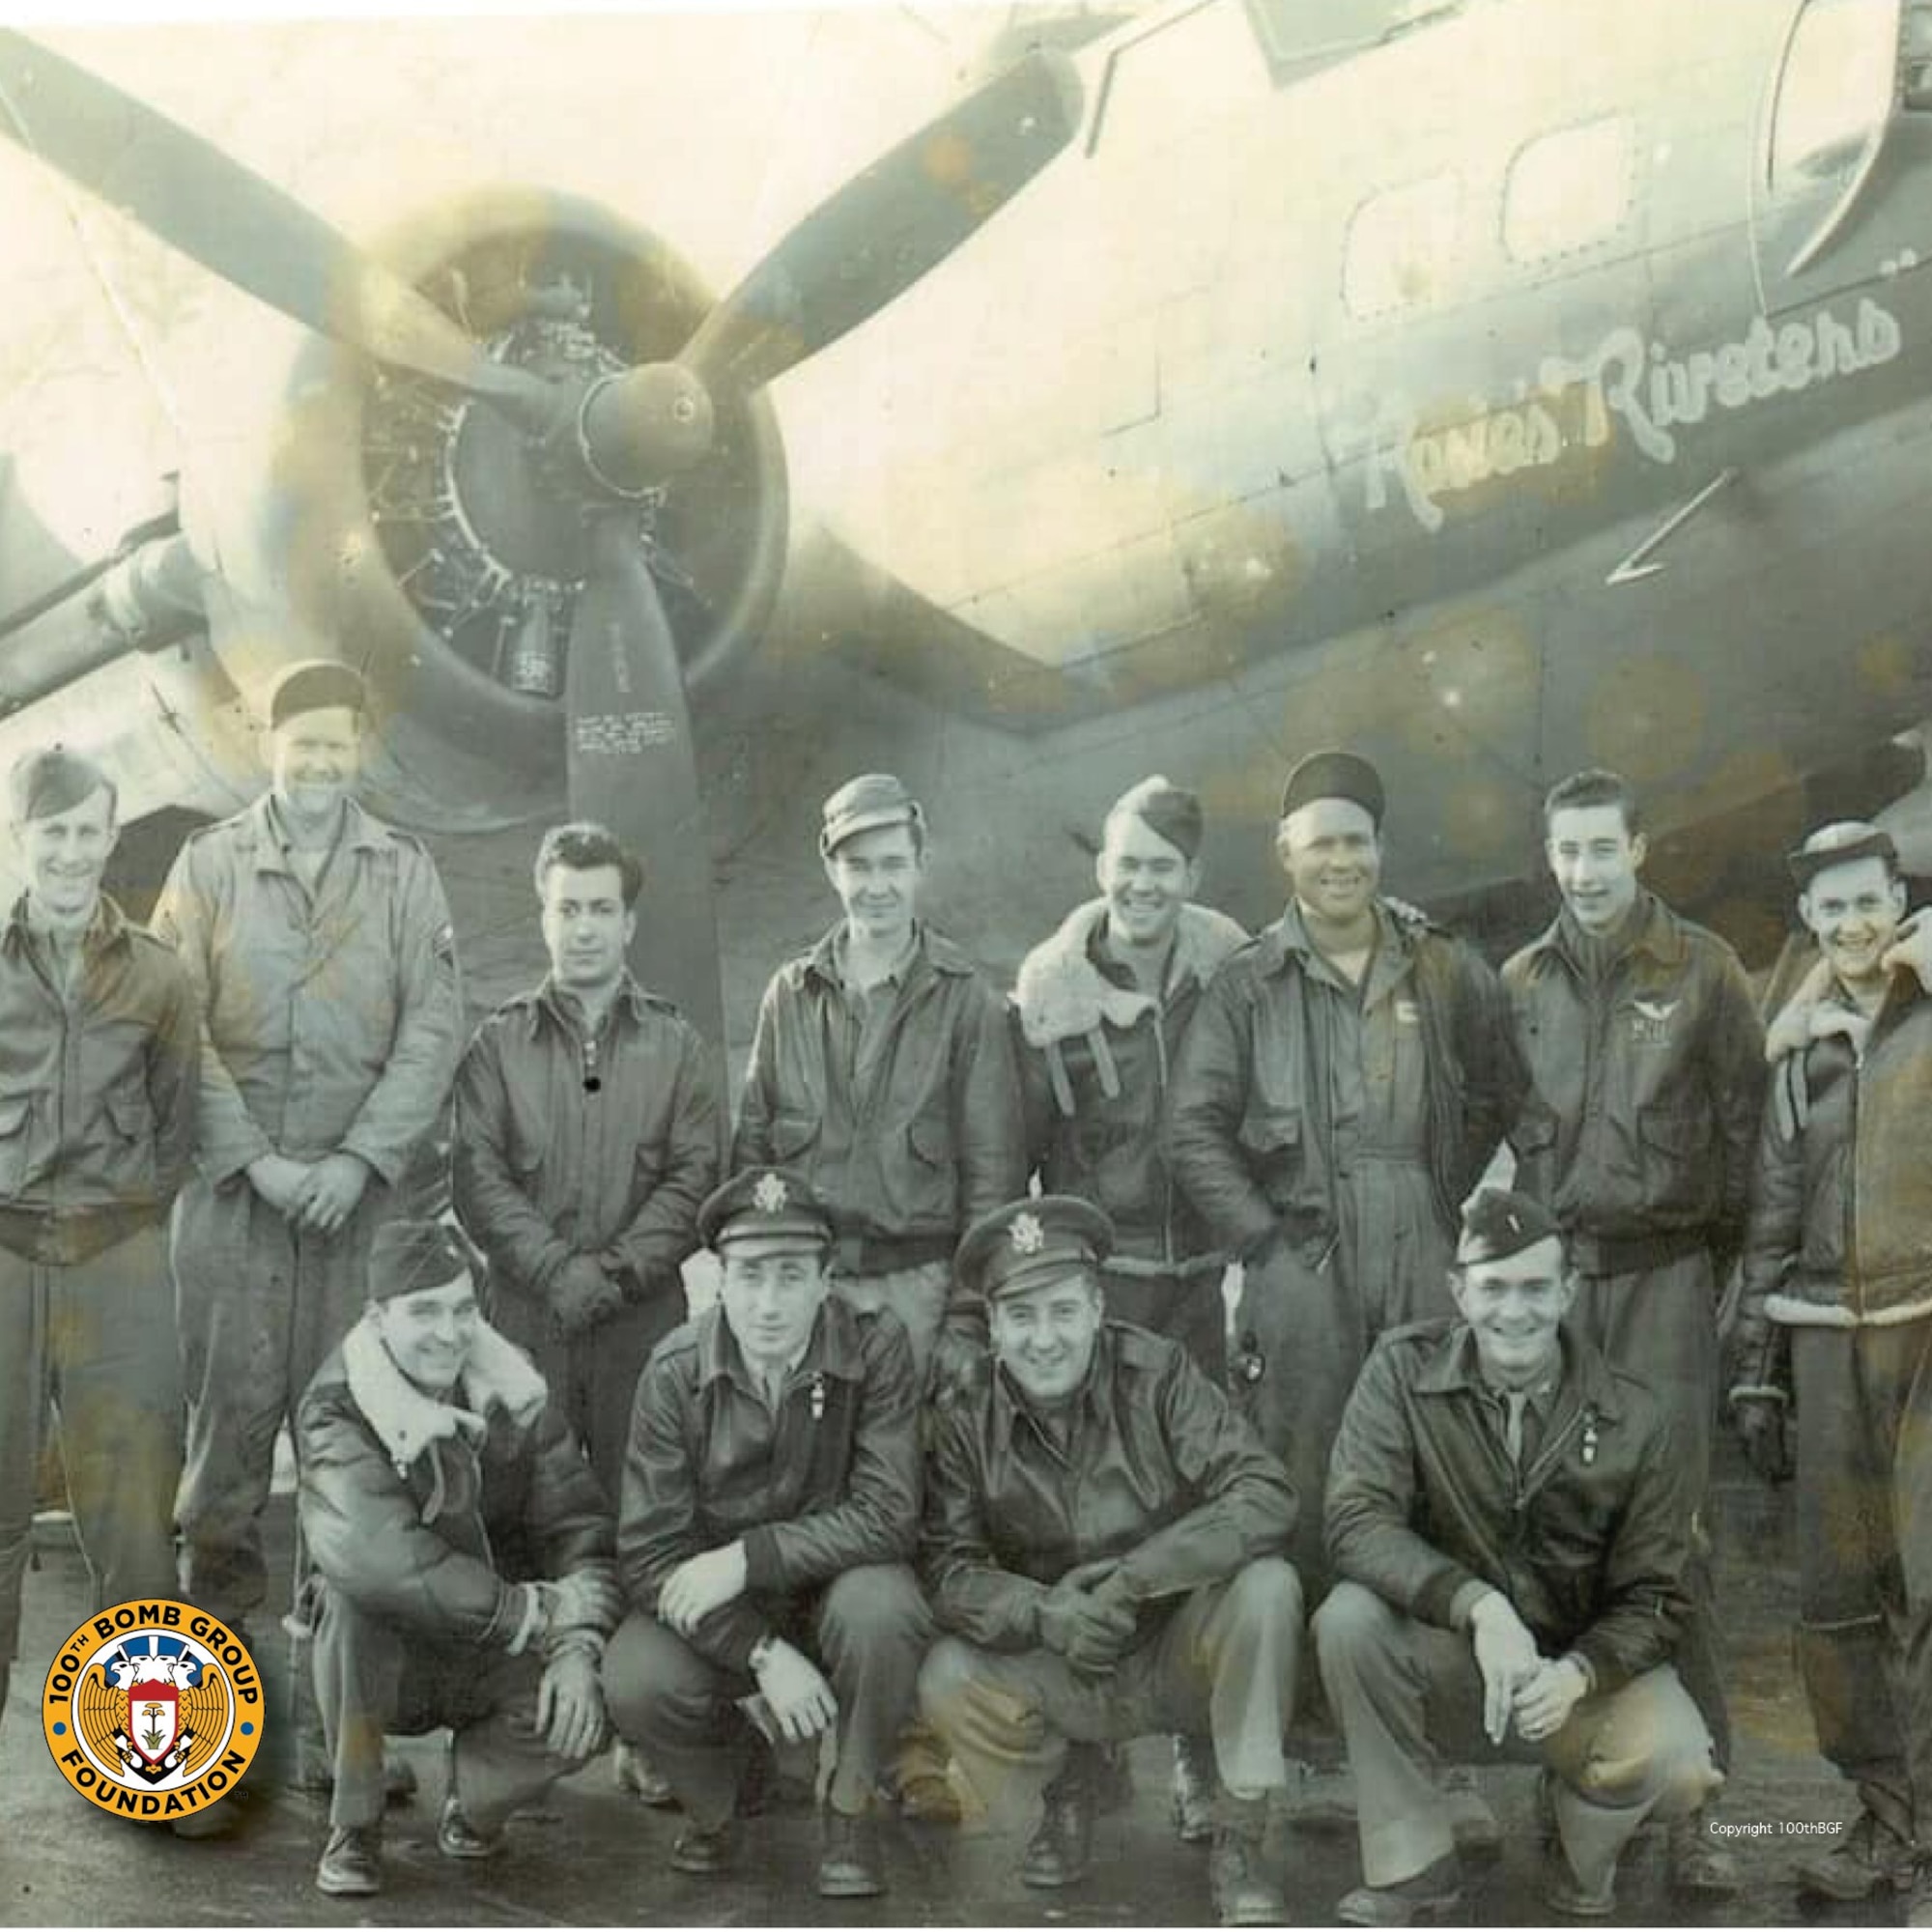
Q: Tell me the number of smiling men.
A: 10